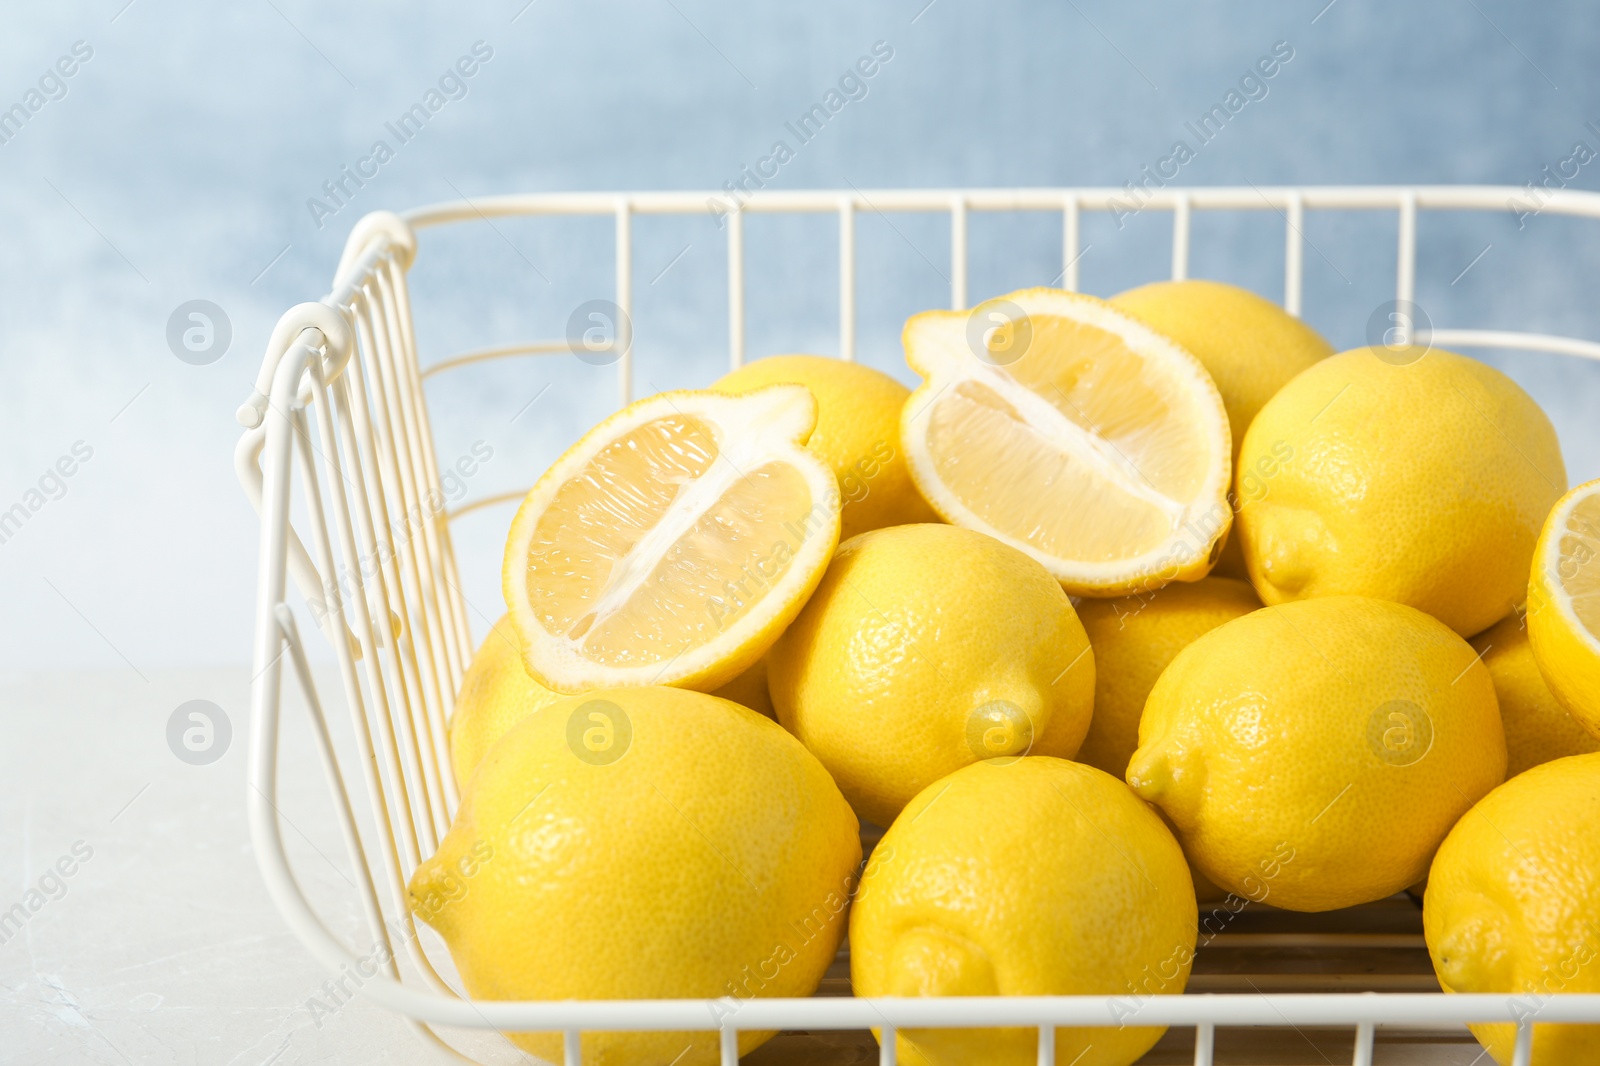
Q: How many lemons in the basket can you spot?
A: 14